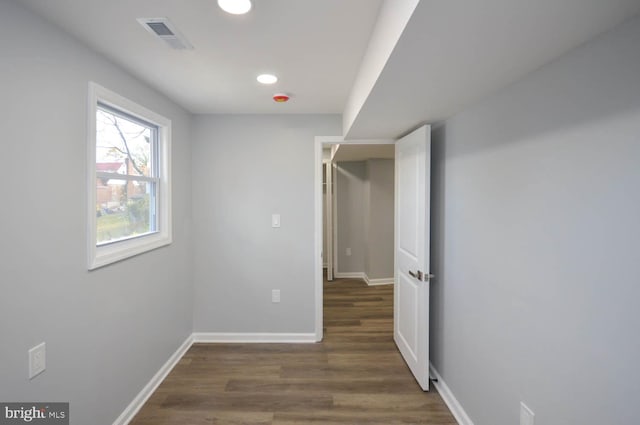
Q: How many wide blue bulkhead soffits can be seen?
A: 0